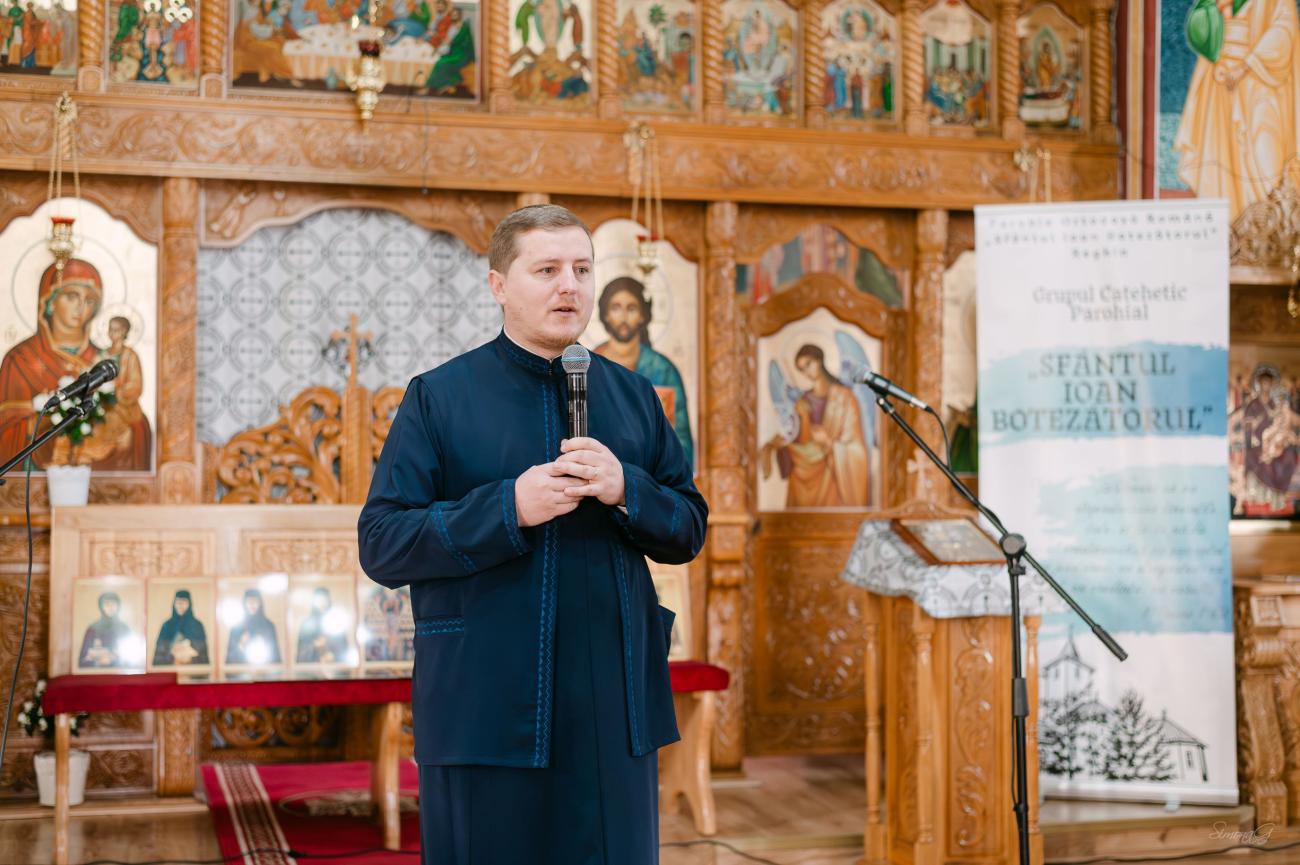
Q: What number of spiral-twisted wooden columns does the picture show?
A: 9